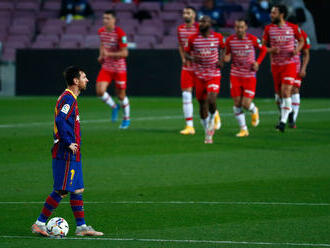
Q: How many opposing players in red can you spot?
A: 6